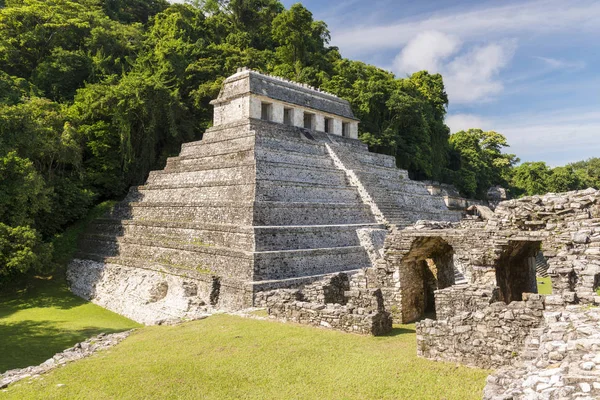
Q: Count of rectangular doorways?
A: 5